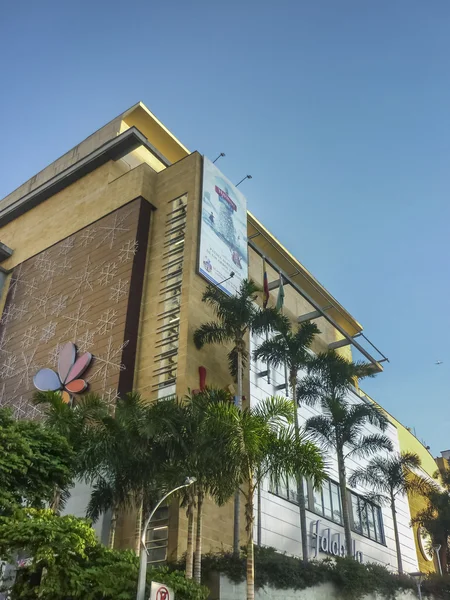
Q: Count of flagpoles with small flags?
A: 2